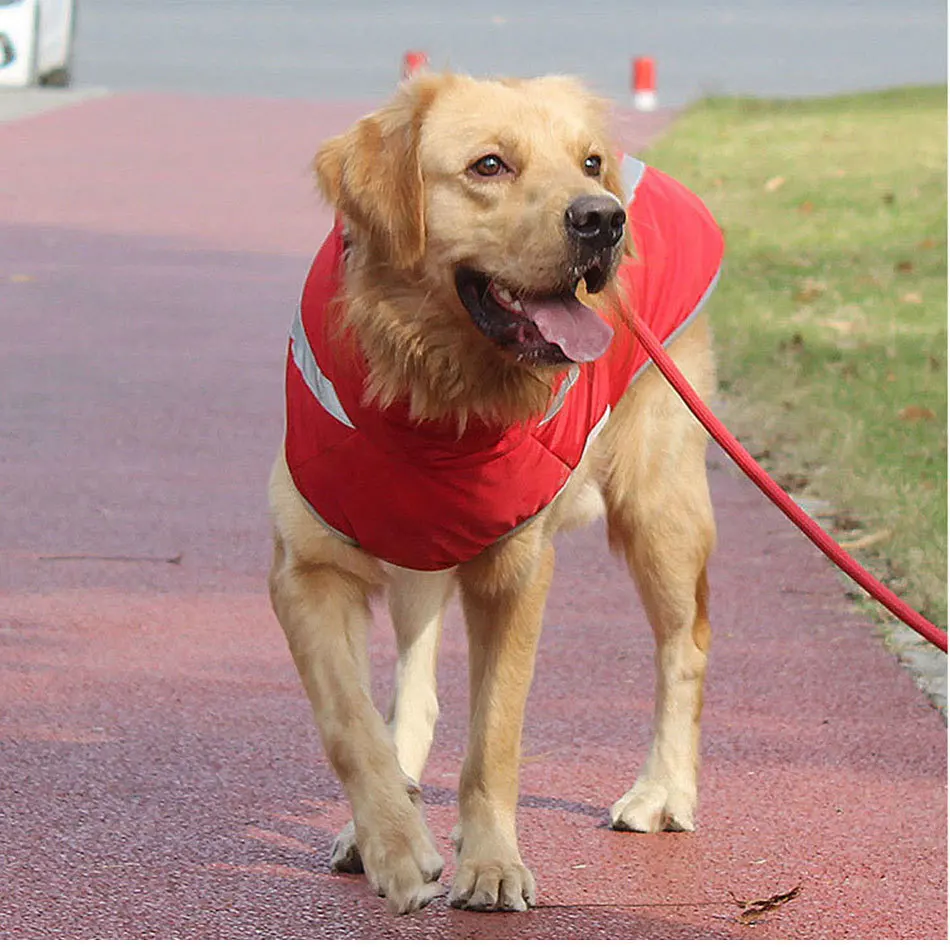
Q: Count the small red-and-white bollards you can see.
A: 2